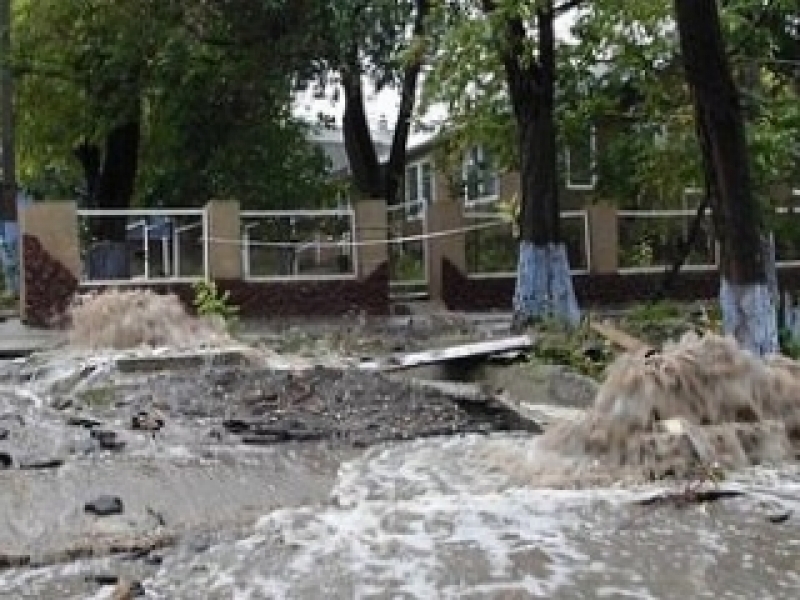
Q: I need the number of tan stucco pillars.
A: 5